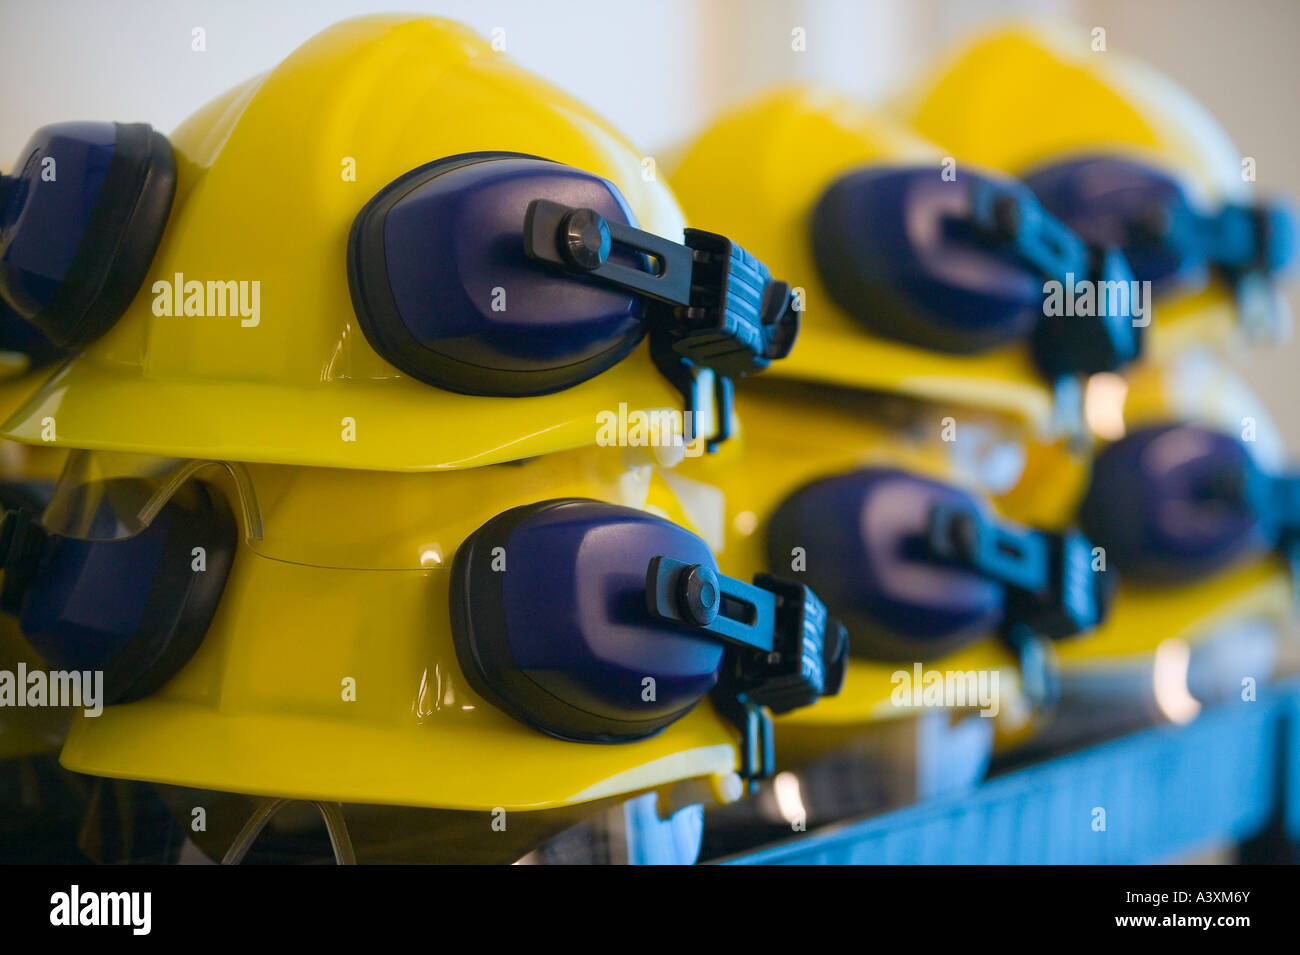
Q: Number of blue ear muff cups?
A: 8